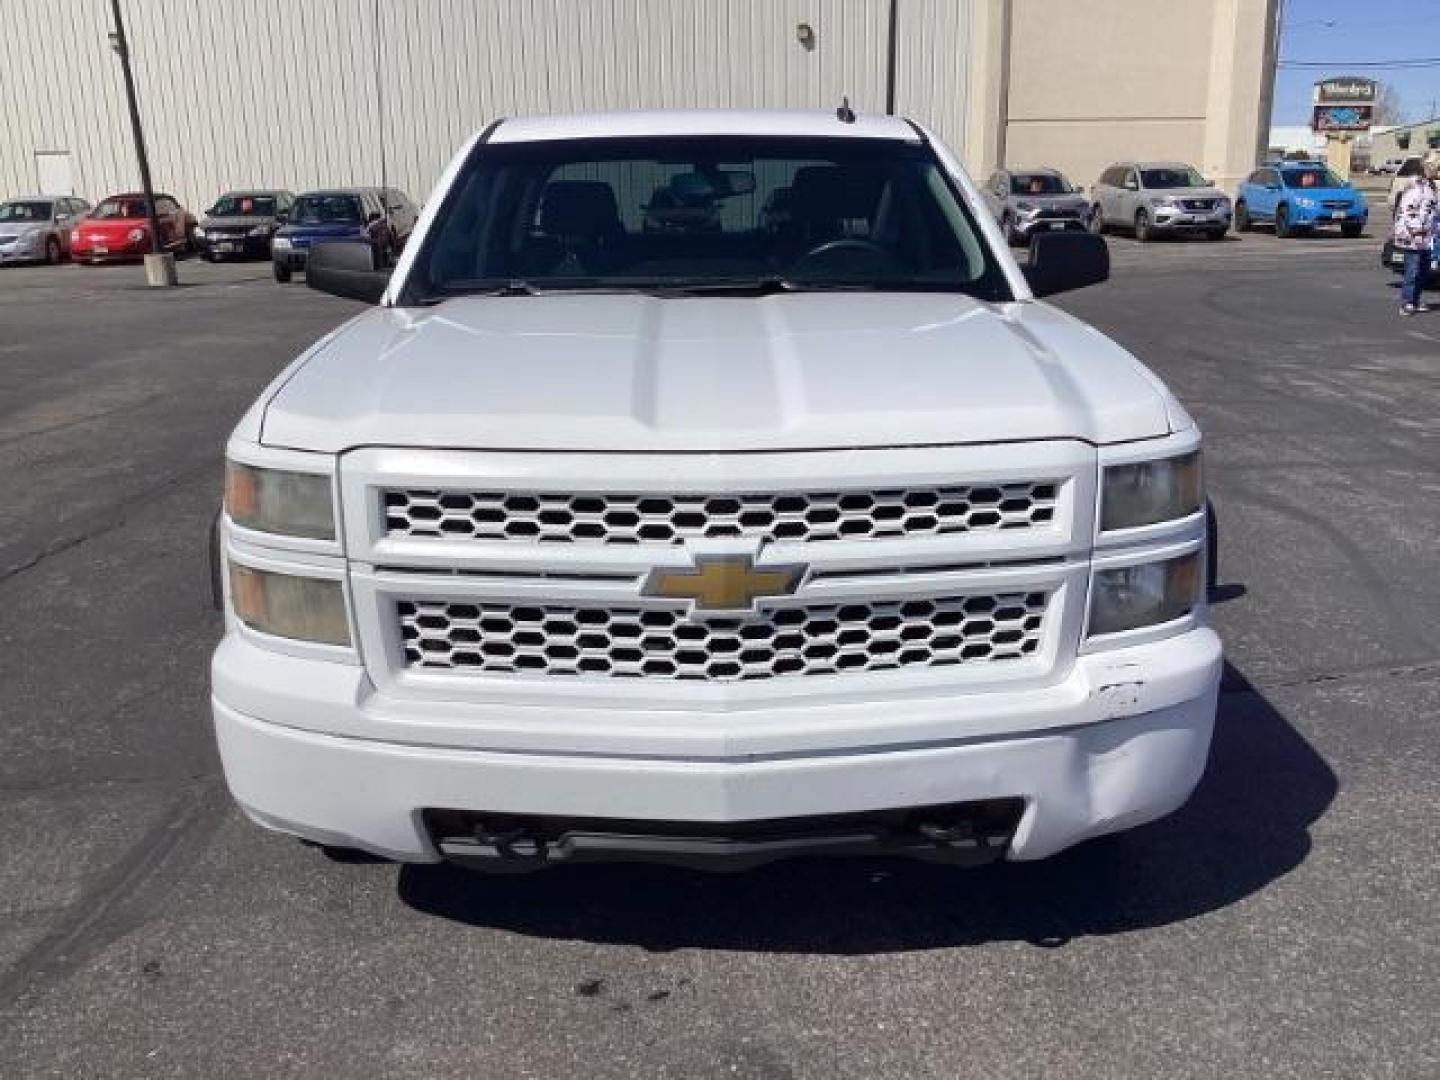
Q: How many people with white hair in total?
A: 1